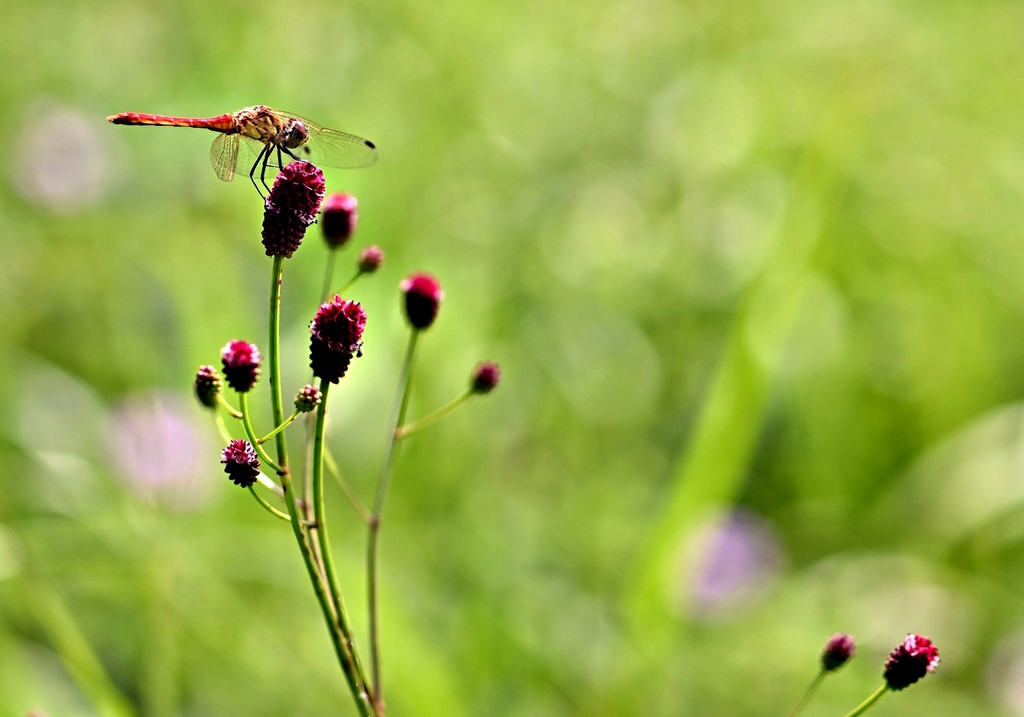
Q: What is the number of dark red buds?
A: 12